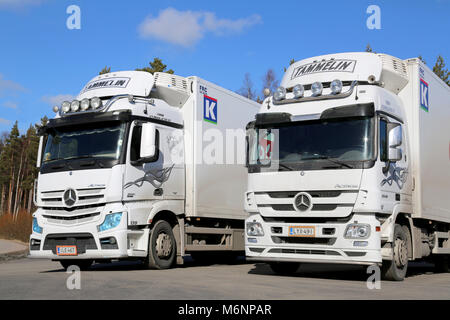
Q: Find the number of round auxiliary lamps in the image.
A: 8